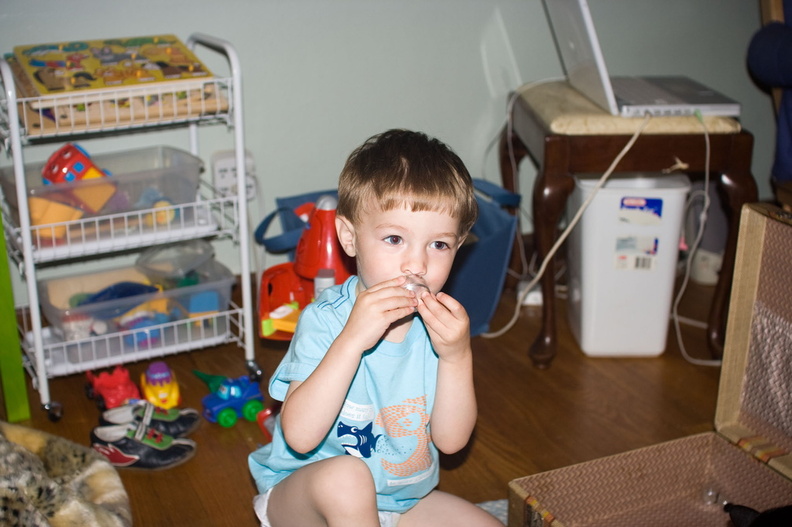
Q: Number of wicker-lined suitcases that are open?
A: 1